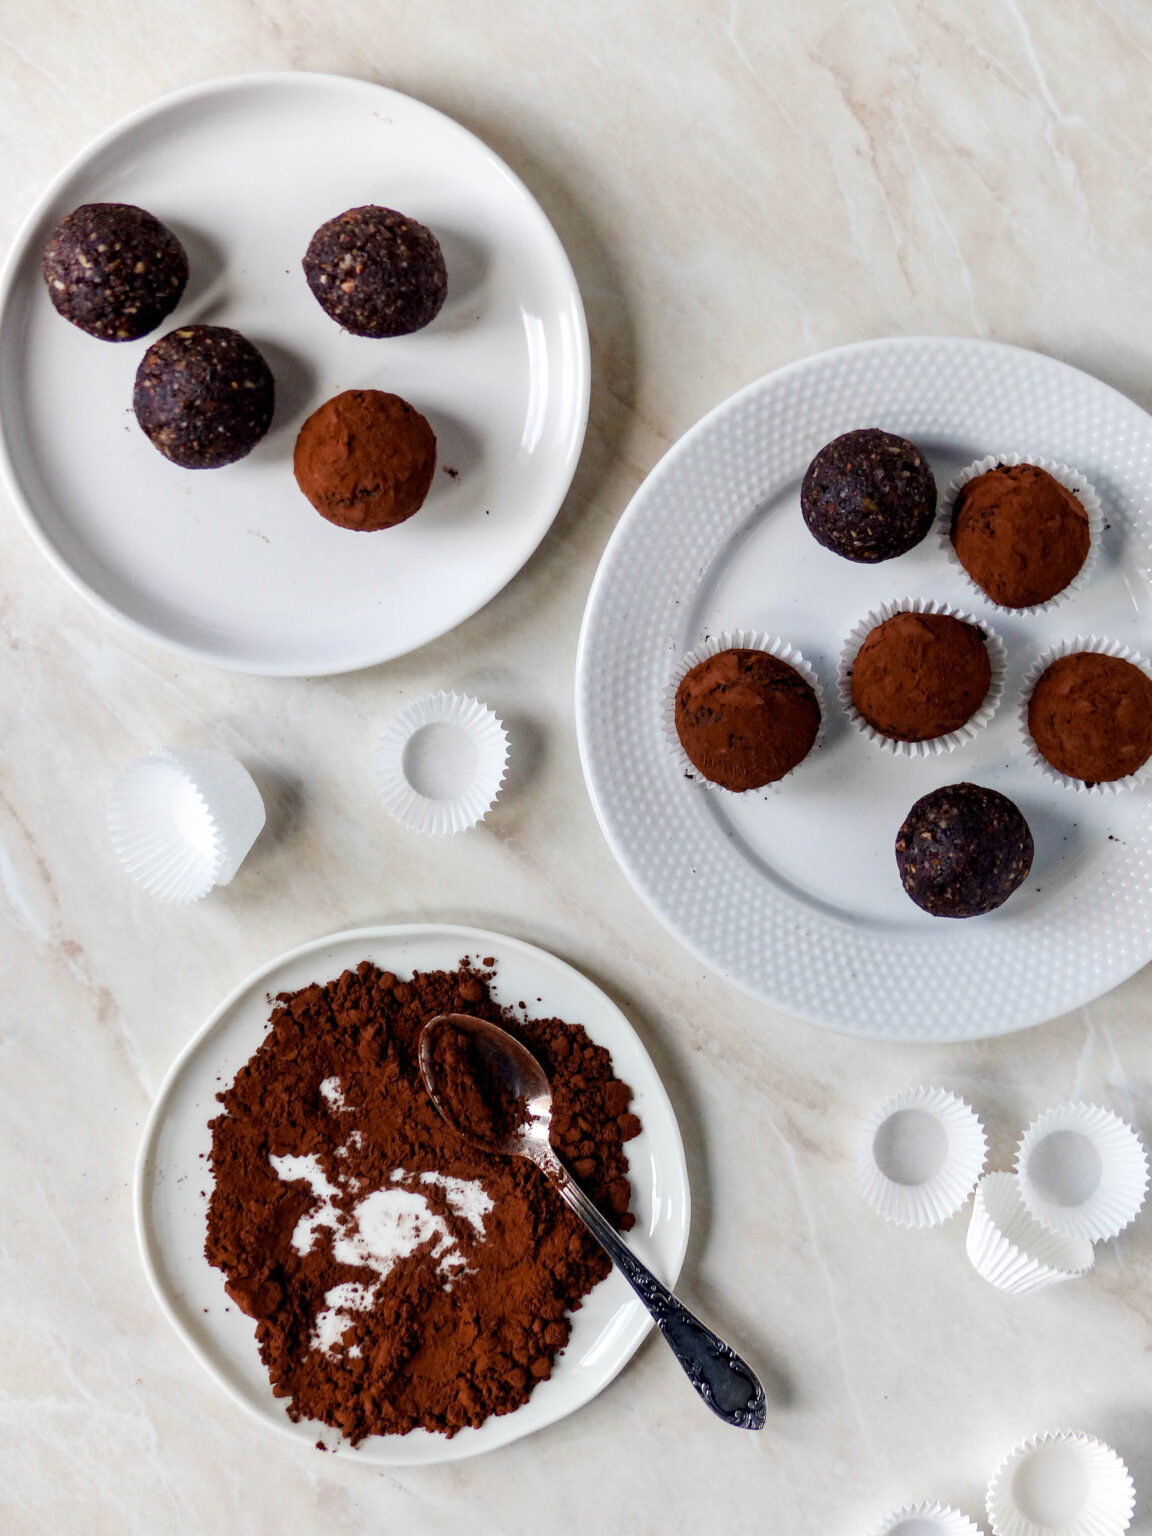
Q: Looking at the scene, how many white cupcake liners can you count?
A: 11